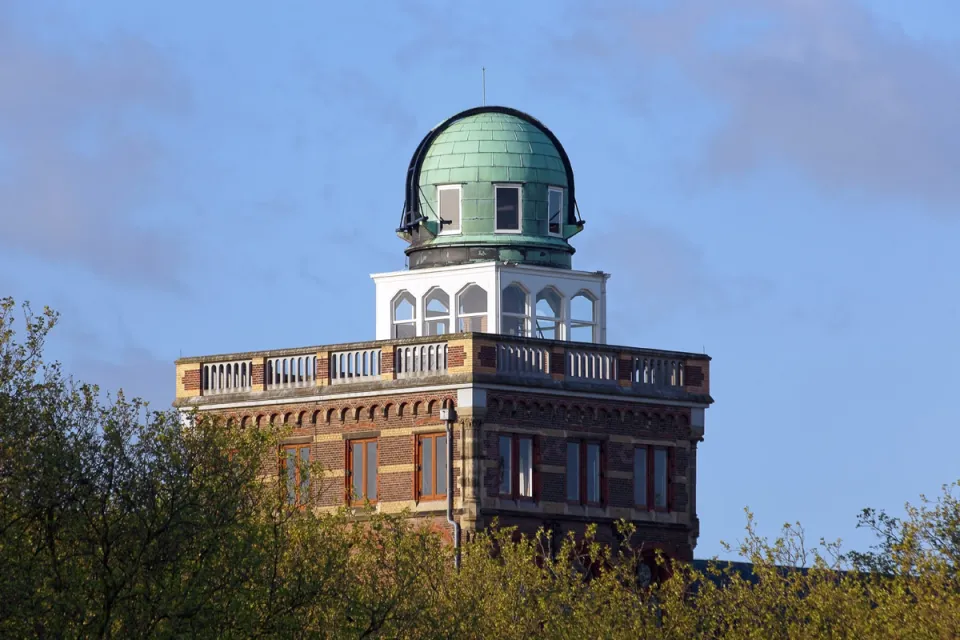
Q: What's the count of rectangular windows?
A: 9